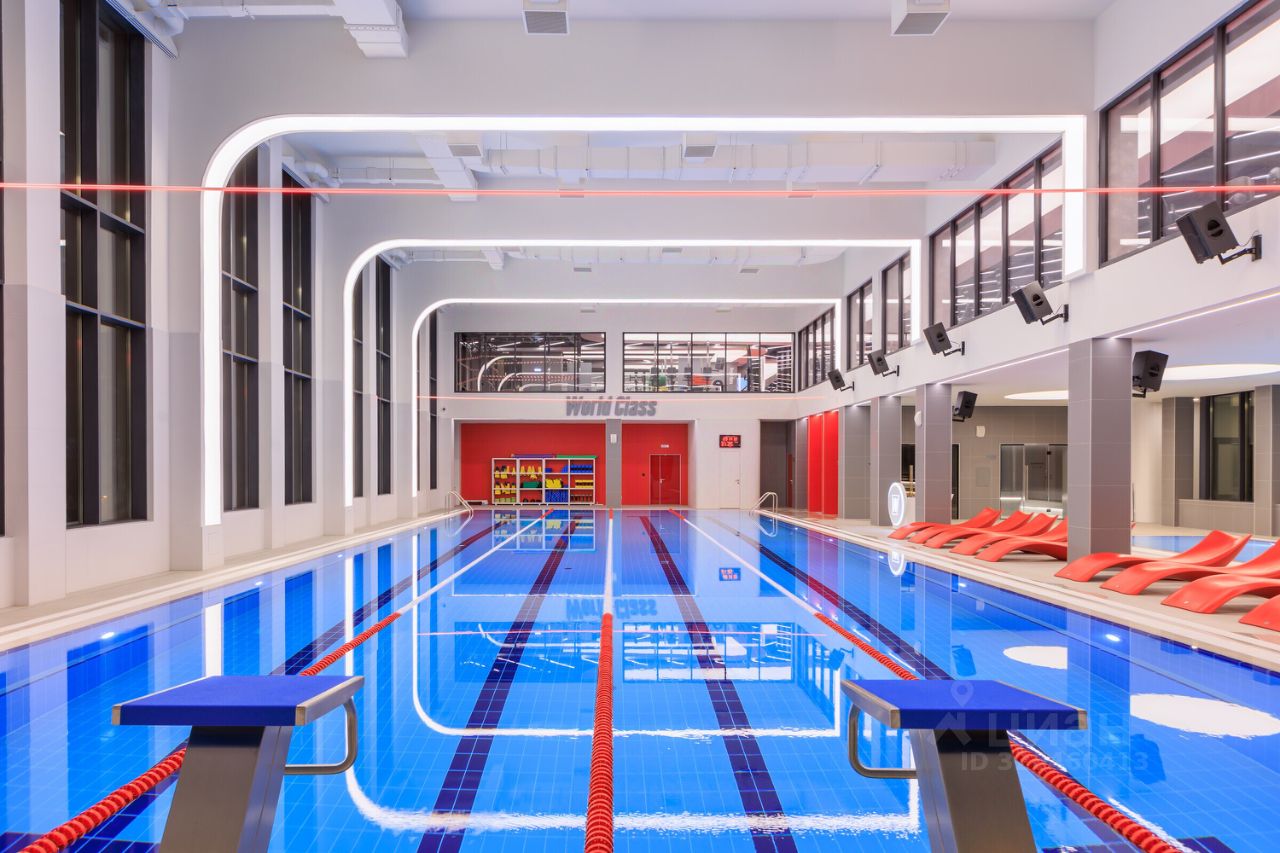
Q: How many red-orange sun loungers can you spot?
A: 9